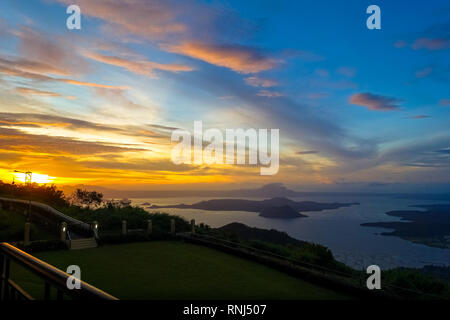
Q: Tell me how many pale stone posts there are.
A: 7